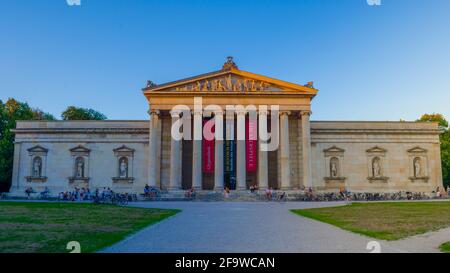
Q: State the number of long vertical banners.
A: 3